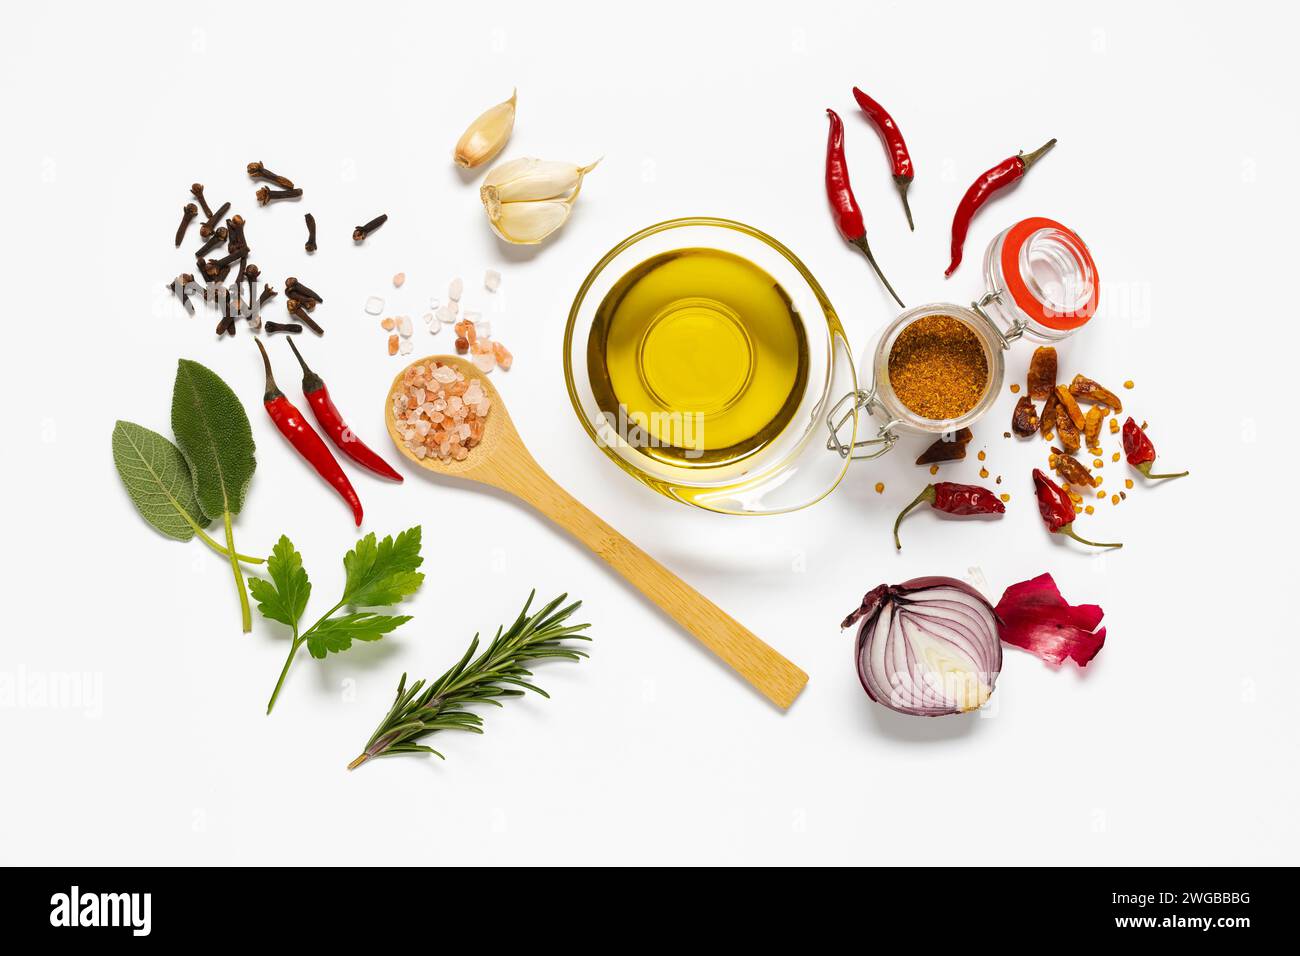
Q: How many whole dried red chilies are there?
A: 3